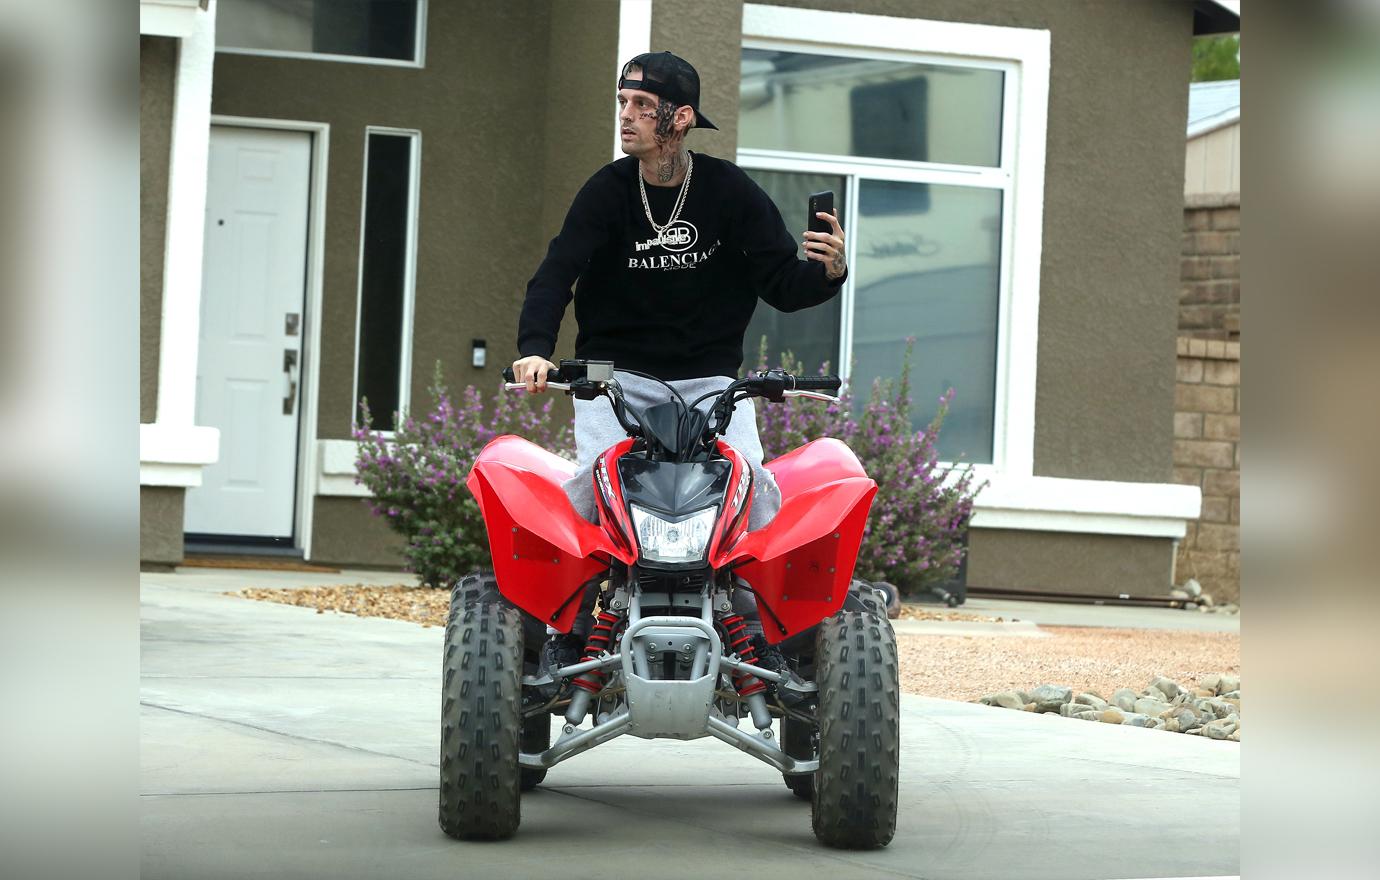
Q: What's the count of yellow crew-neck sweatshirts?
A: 0